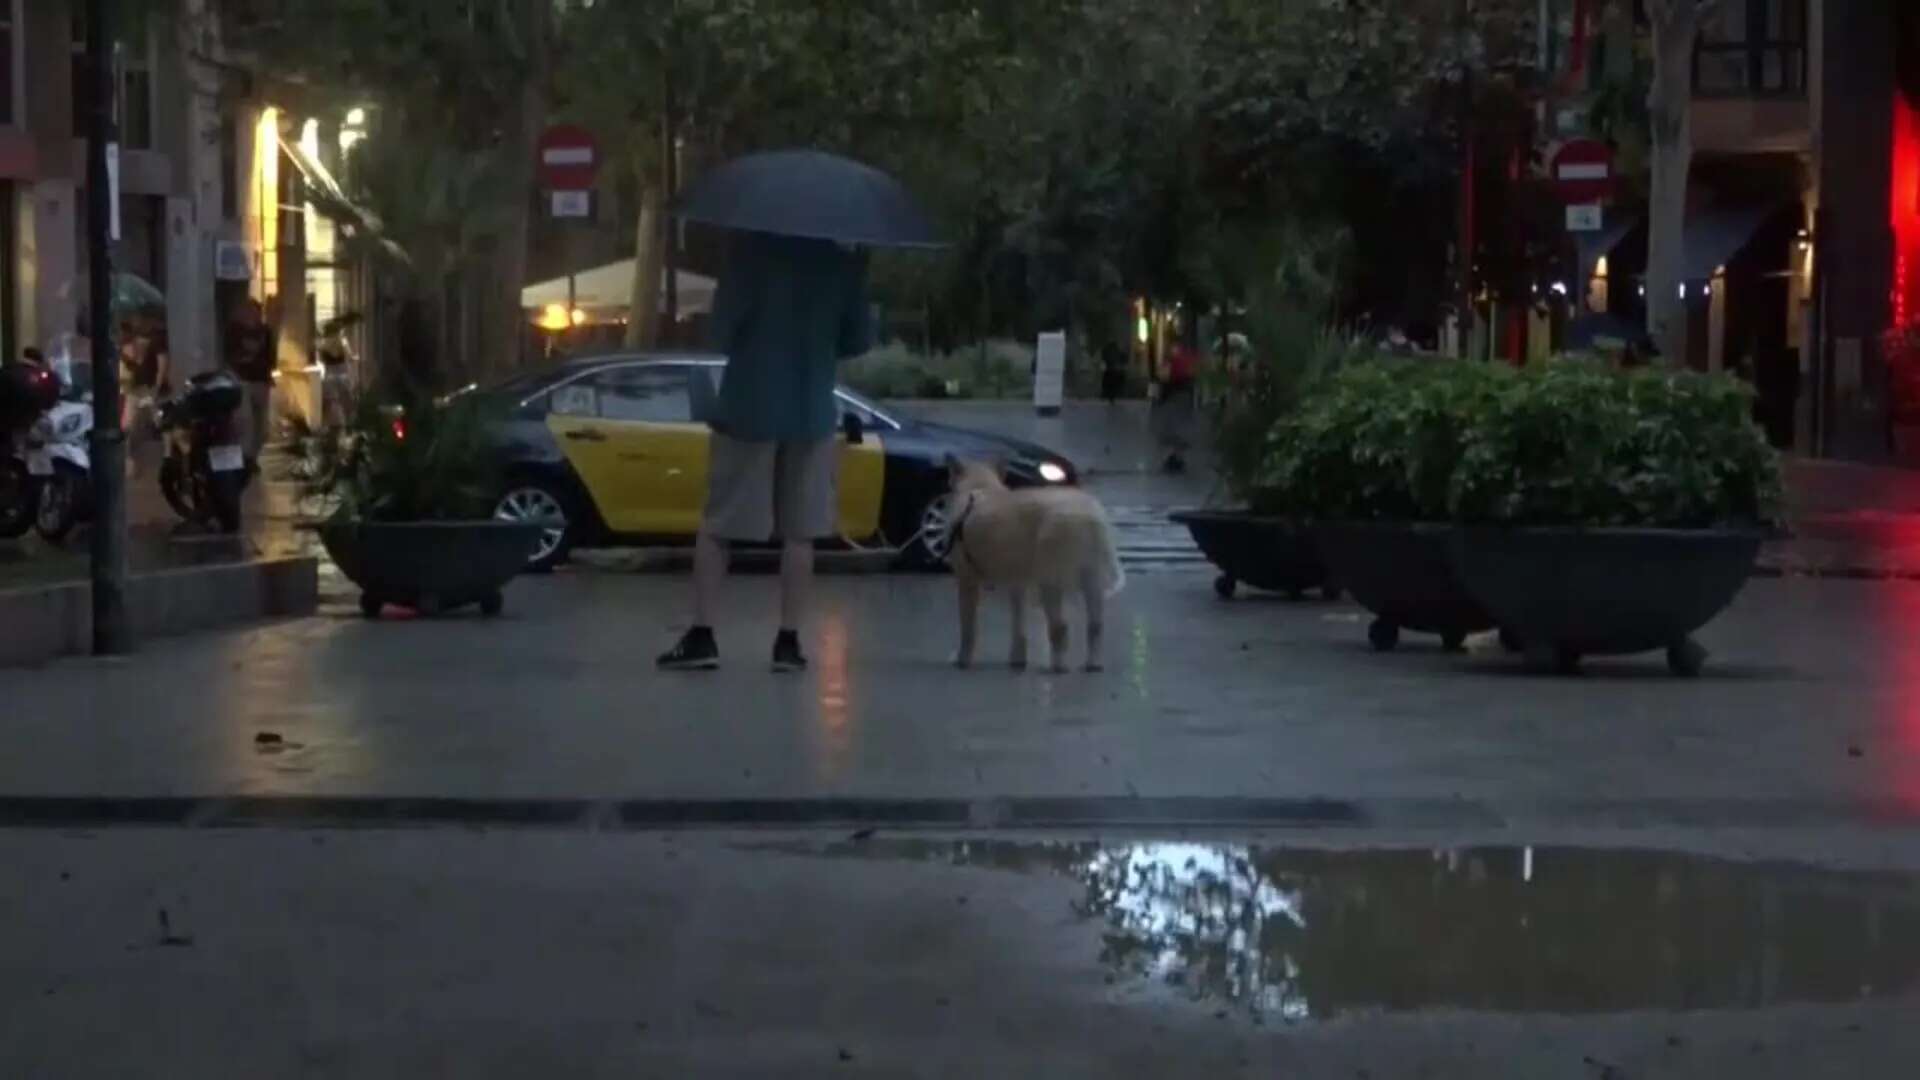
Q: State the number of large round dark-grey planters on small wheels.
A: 4